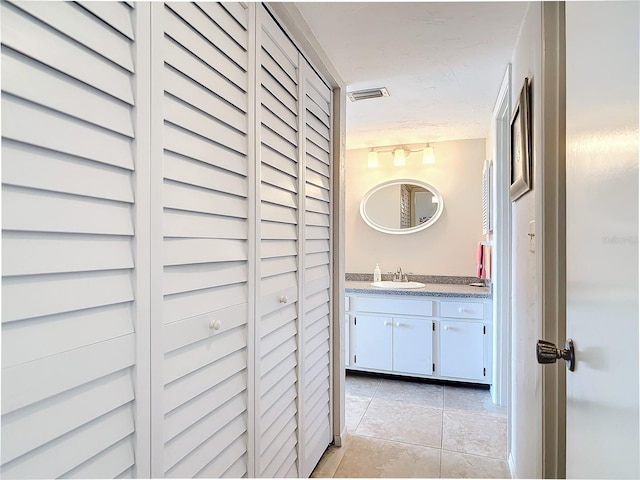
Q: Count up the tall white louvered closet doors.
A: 4